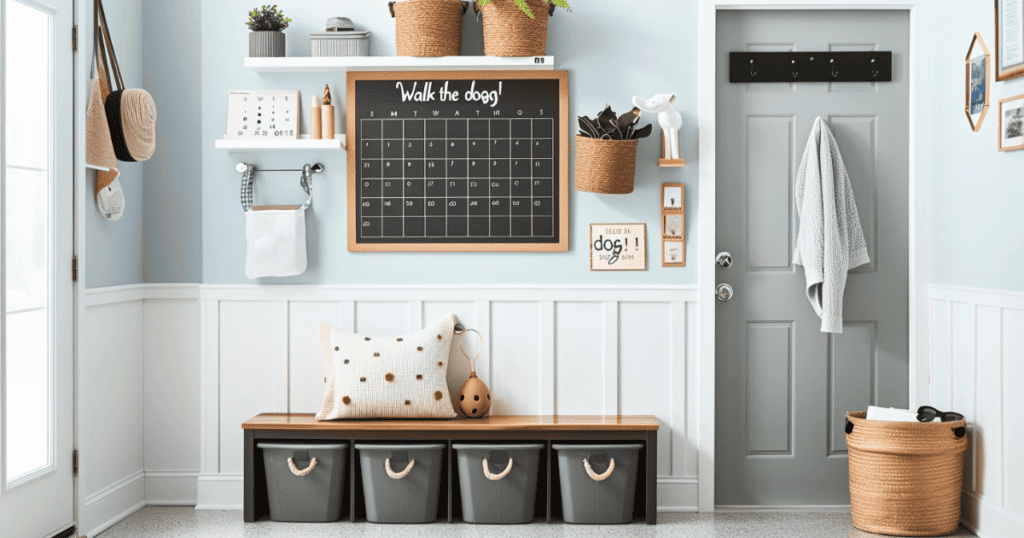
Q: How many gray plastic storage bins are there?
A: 4